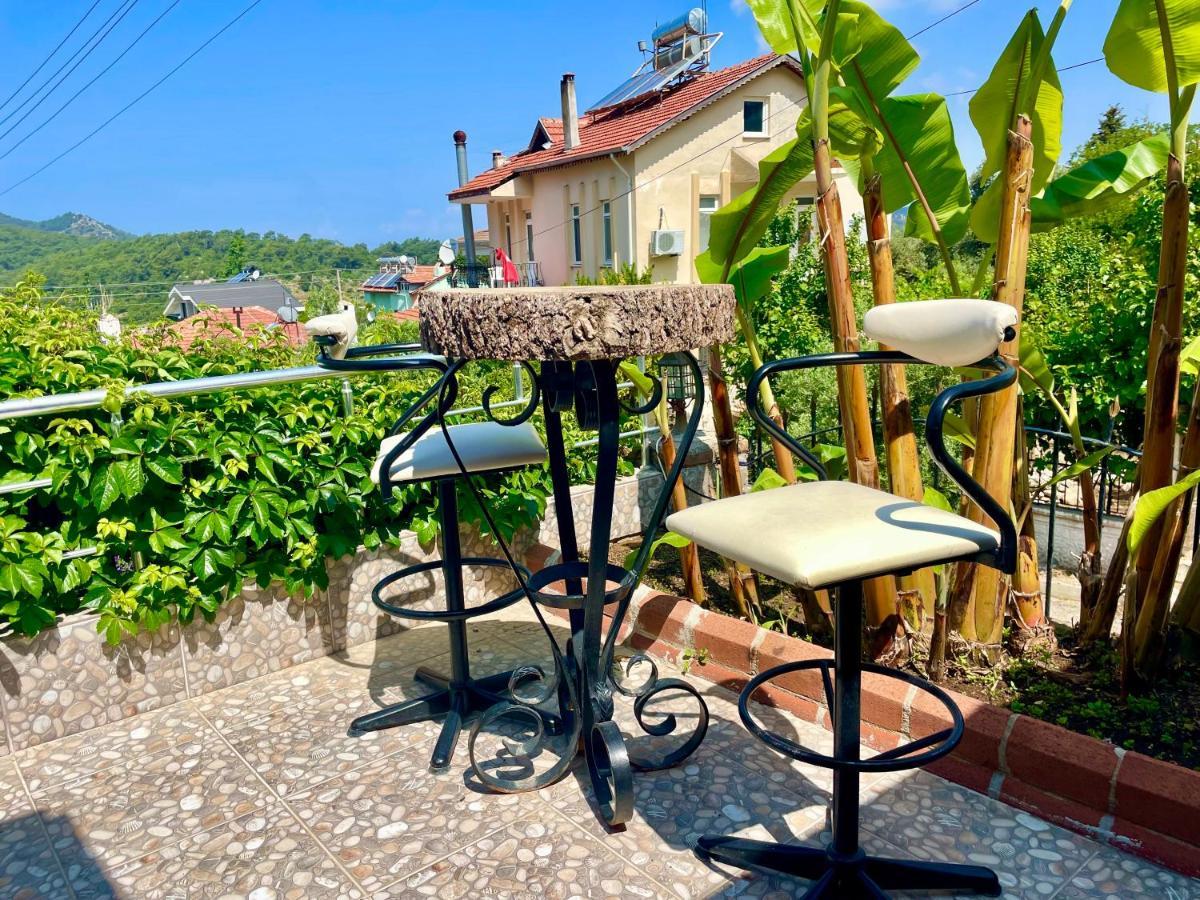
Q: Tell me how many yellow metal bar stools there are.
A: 0